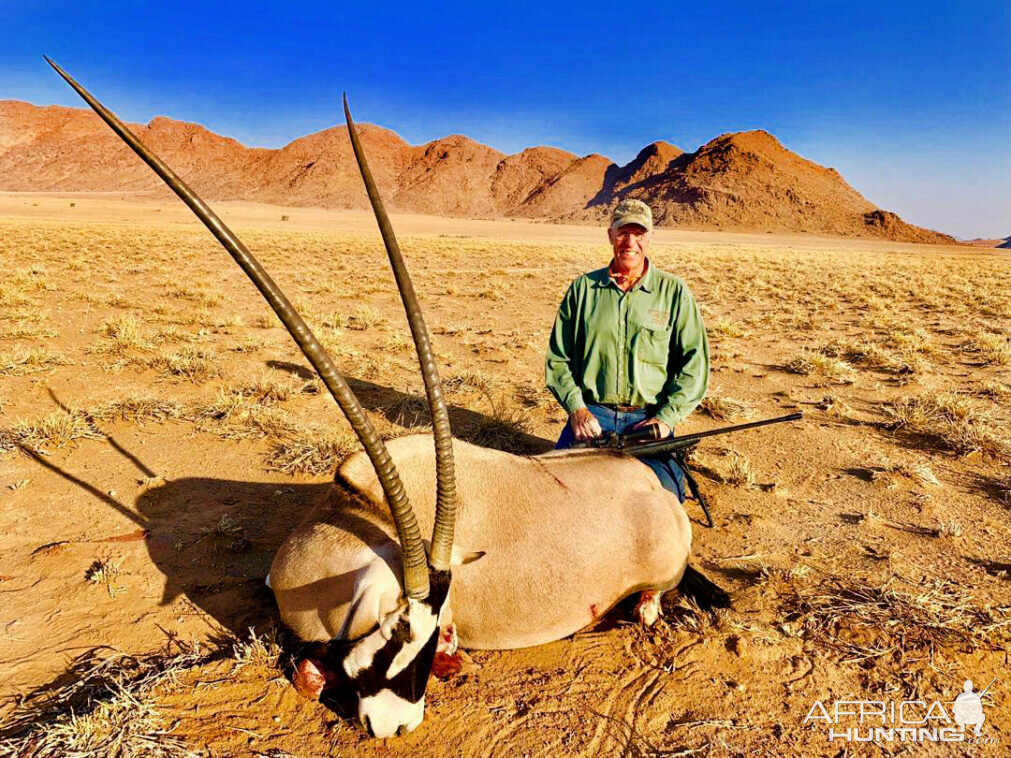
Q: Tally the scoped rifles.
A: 1